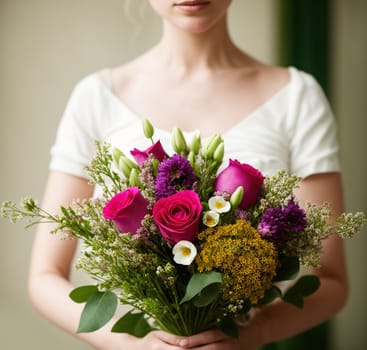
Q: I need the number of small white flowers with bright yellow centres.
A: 3